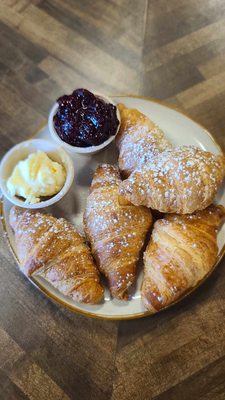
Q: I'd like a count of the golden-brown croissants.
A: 5